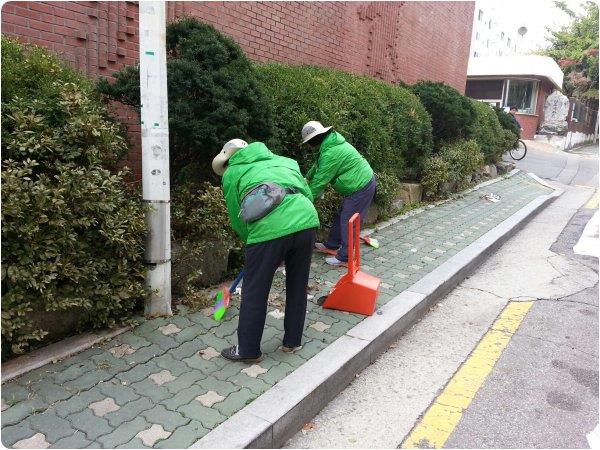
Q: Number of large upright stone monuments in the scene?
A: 1